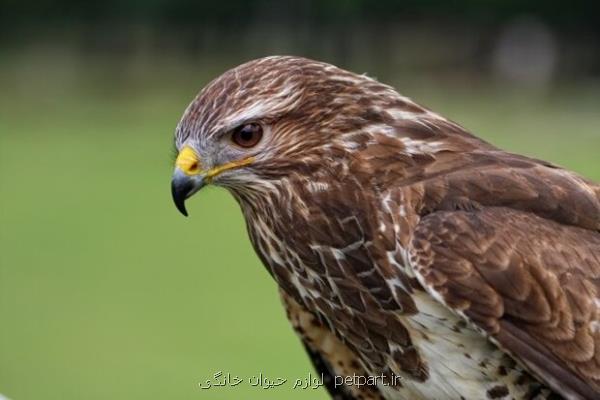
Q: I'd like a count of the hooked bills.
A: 1